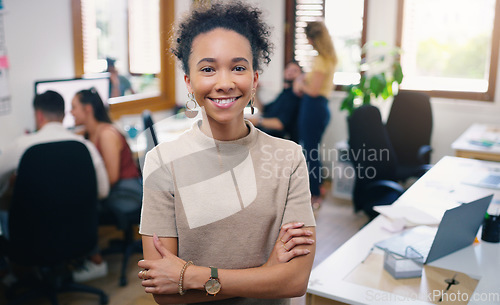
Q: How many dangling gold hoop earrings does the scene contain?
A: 2